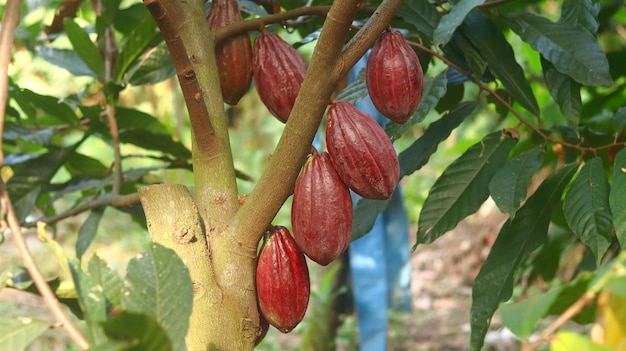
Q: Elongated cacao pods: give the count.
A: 6